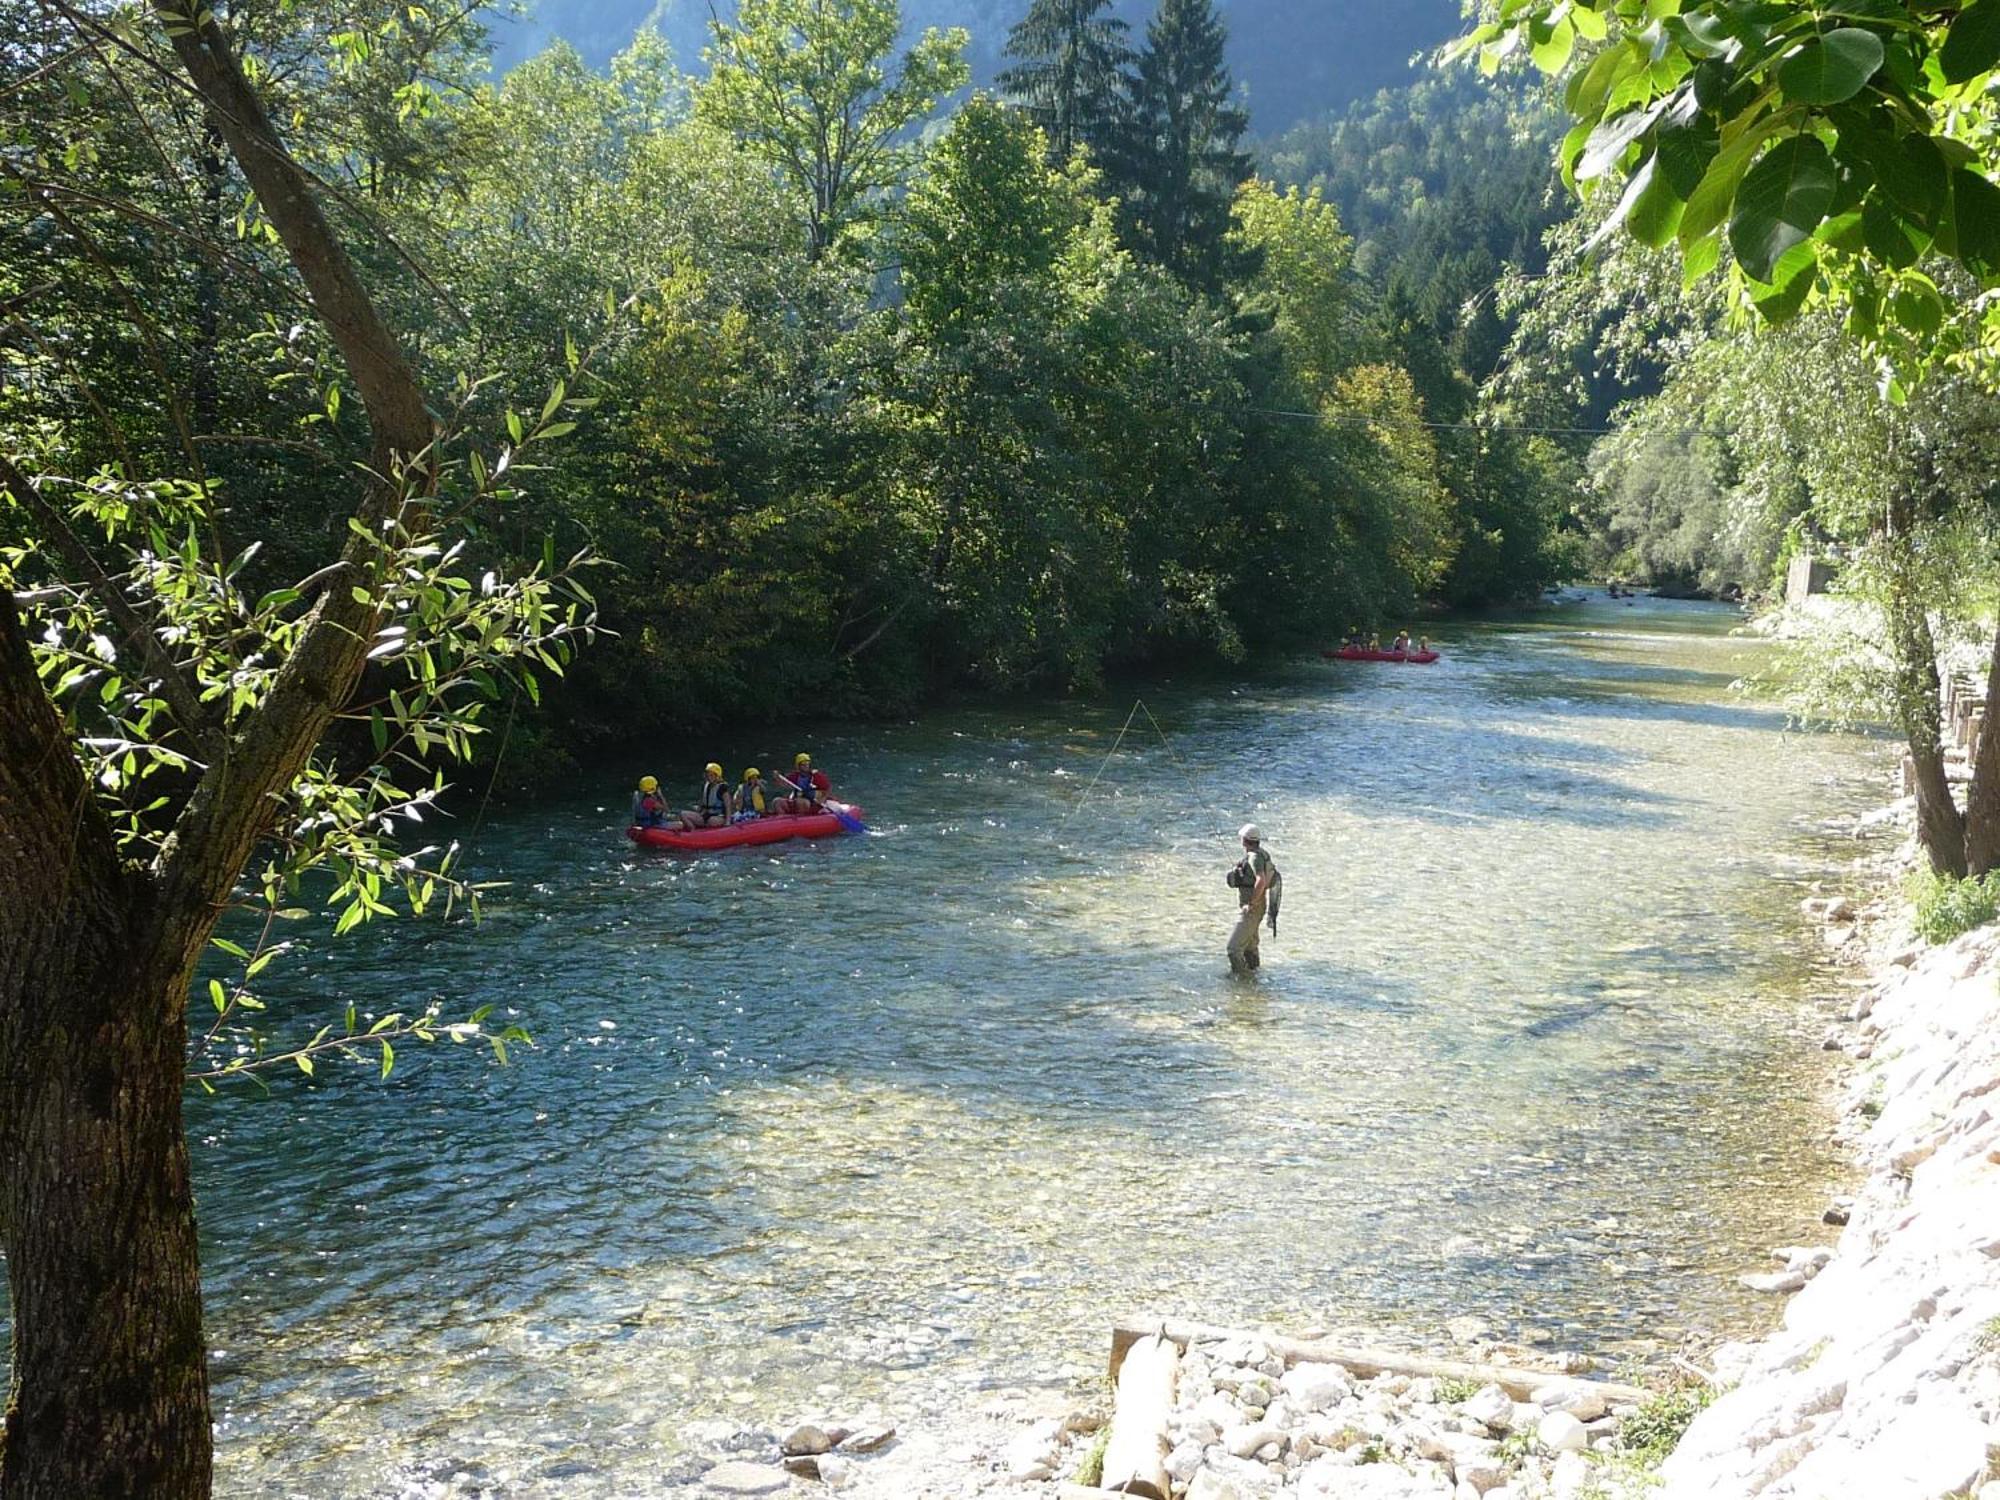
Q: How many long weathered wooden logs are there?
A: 2